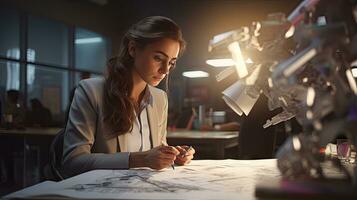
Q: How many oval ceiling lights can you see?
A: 2